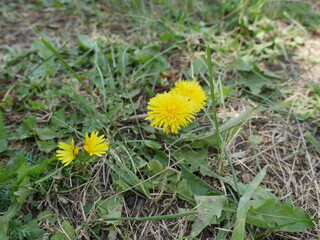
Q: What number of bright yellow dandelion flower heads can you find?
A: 4